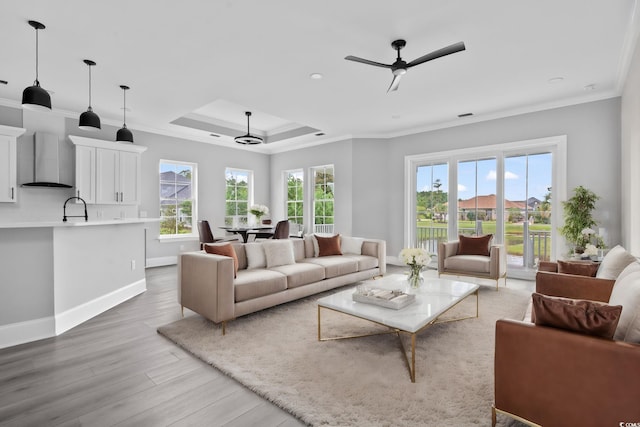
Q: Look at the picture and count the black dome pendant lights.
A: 3